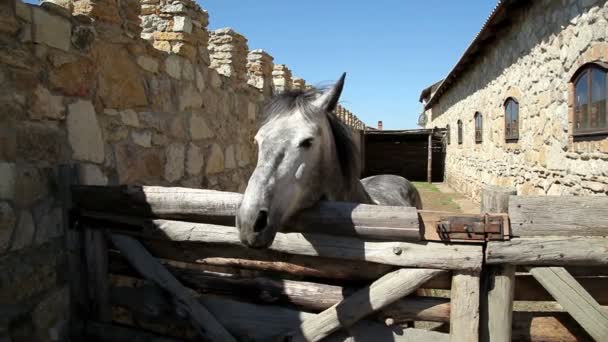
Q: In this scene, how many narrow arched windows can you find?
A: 5